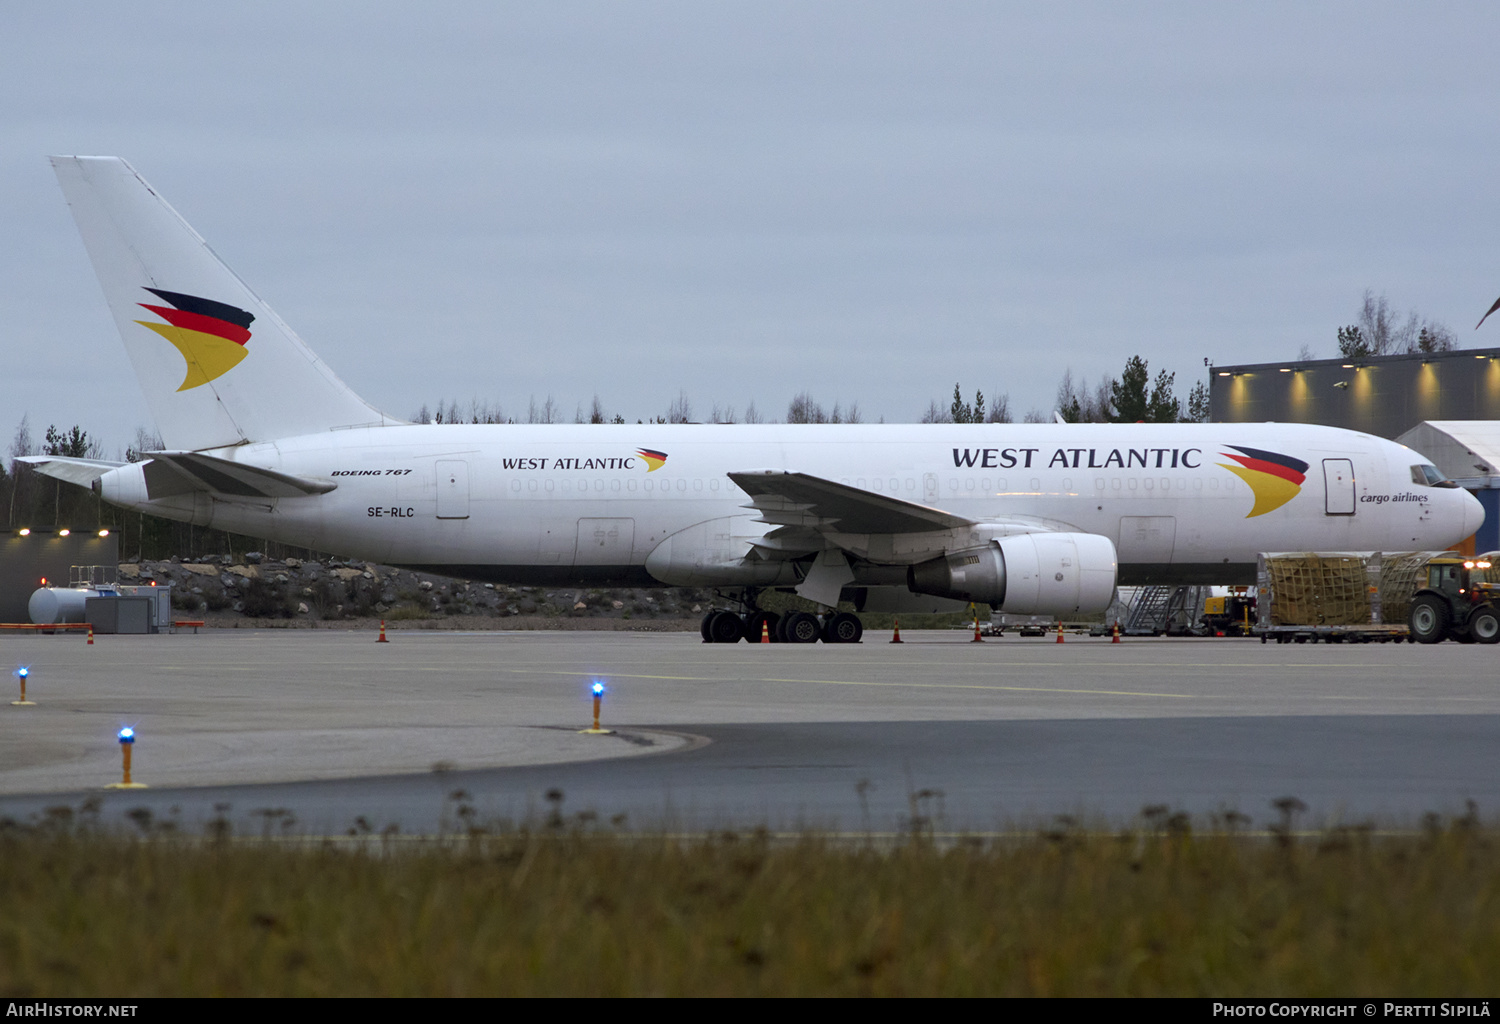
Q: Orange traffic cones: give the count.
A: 7